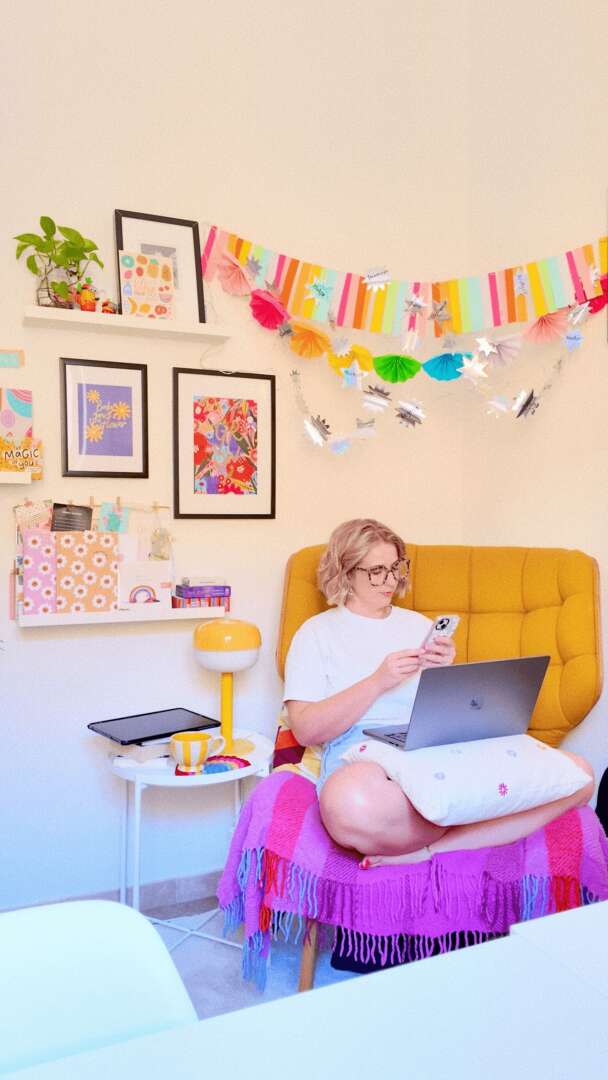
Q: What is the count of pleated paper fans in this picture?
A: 9